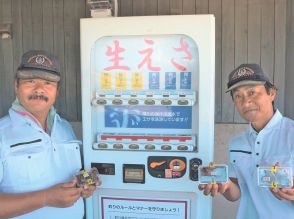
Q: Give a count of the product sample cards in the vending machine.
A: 6